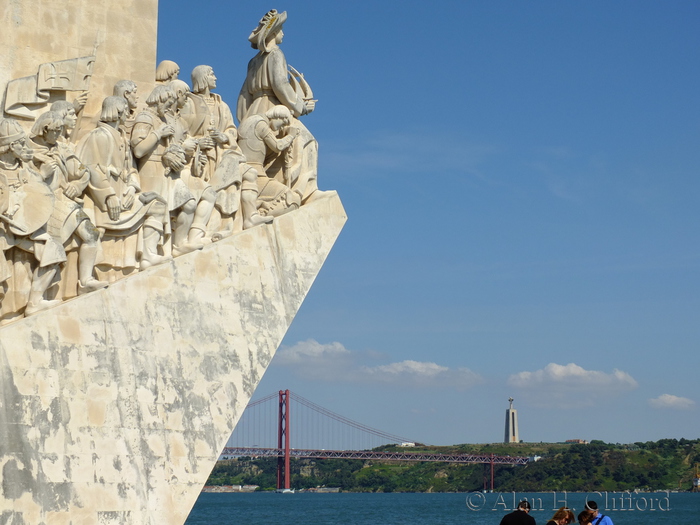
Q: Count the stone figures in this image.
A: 11